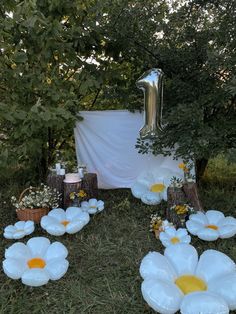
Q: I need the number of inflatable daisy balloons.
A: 8